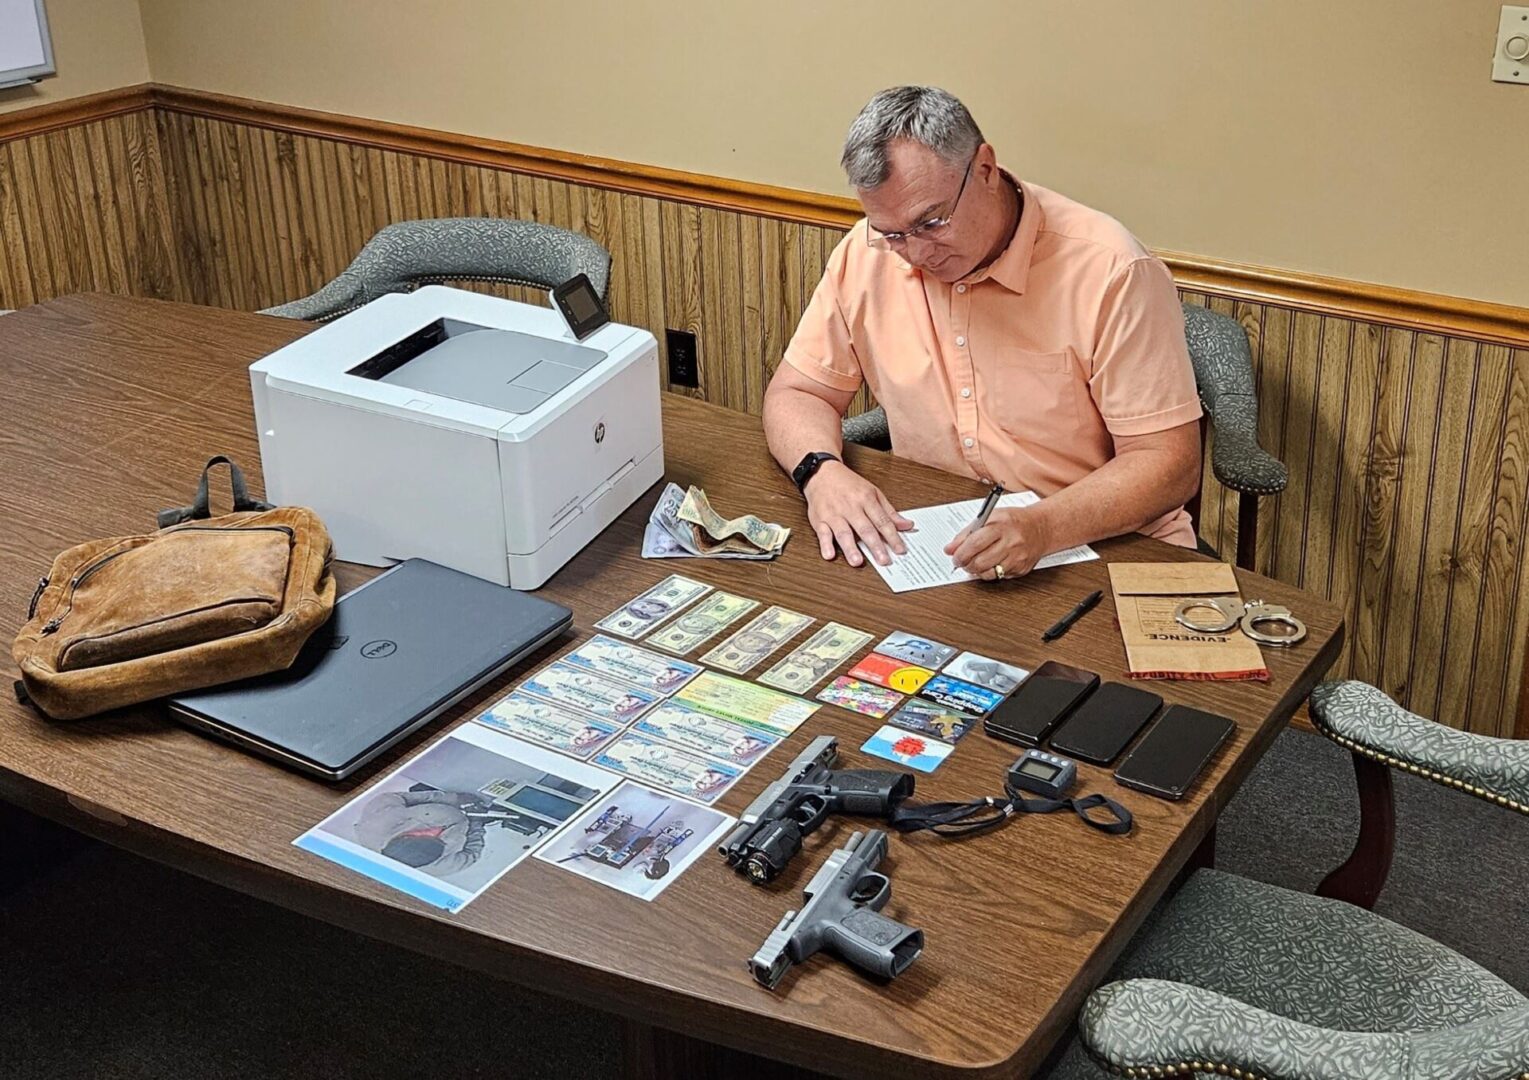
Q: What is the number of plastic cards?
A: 7